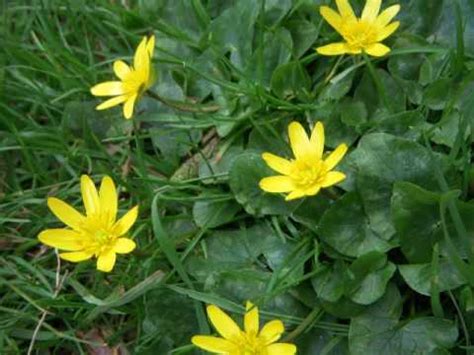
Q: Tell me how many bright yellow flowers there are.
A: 5